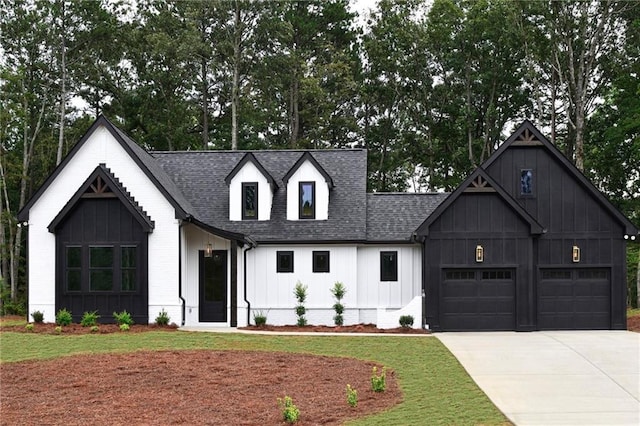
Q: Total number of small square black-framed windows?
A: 2